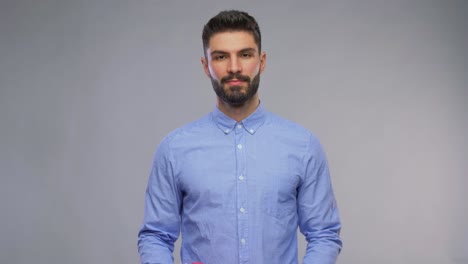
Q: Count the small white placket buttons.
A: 5